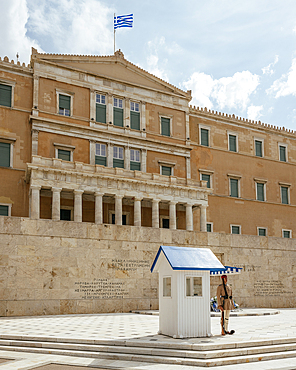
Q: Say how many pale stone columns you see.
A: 10